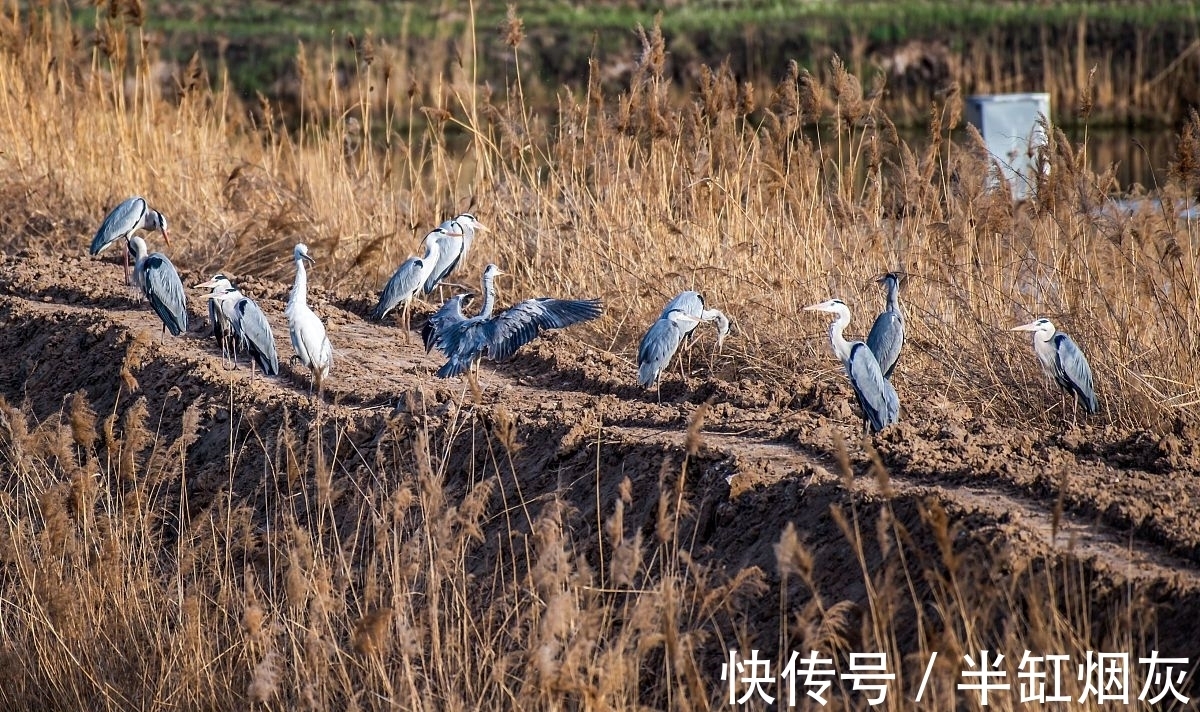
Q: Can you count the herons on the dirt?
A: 13